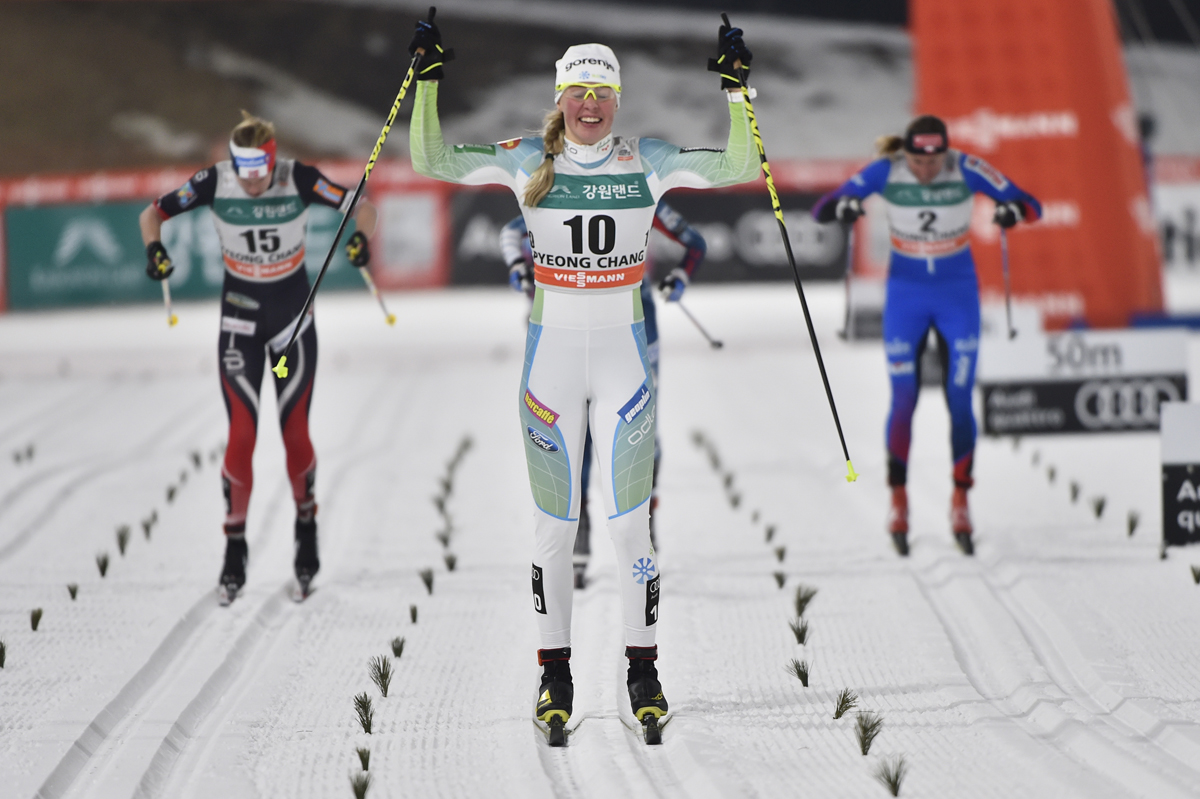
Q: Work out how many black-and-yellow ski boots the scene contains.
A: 2